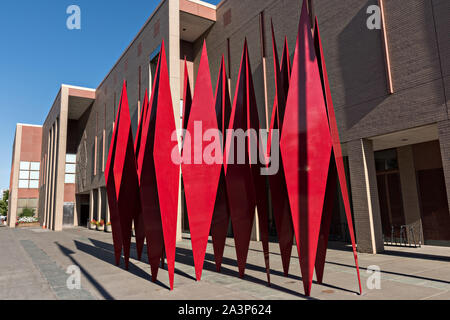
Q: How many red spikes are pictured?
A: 11